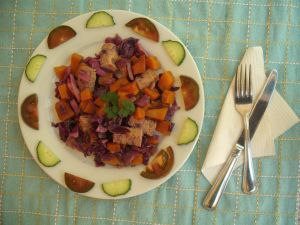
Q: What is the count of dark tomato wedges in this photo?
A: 6